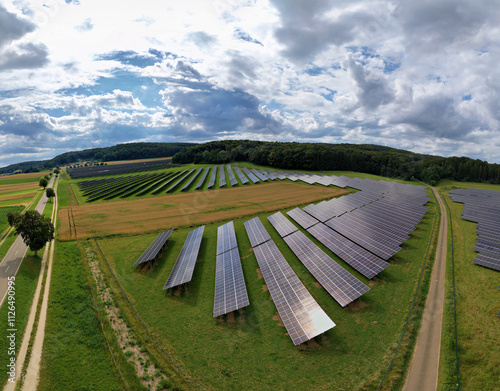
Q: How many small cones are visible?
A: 0